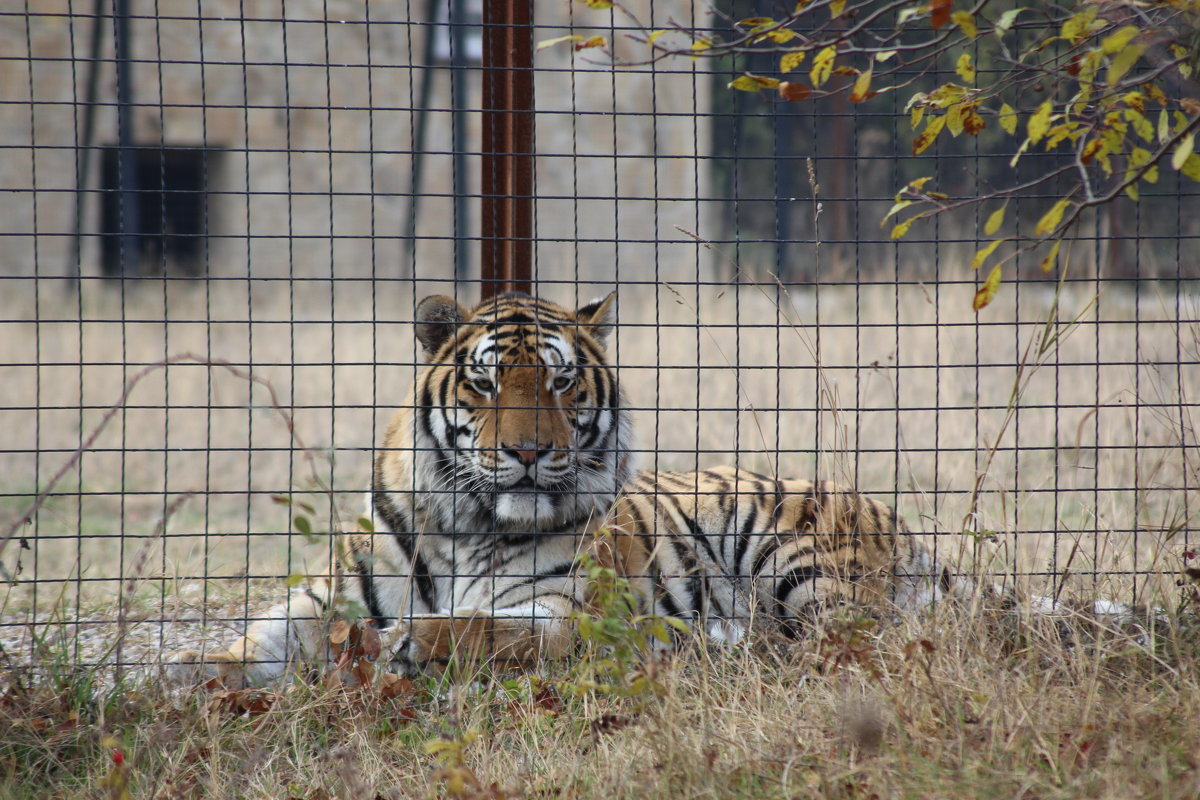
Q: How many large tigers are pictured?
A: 1